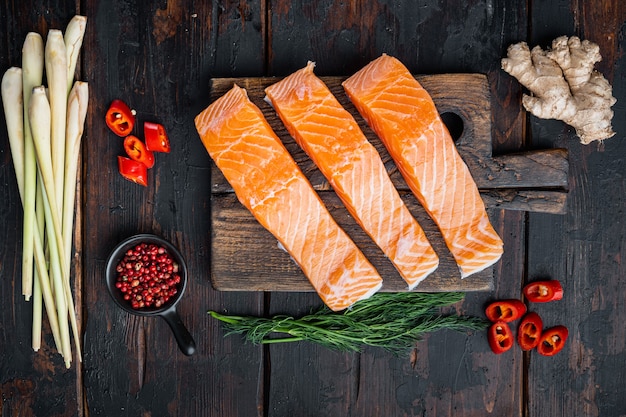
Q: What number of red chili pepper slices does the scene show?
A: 9